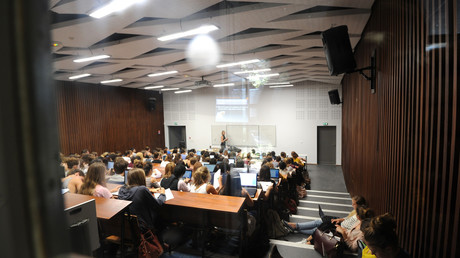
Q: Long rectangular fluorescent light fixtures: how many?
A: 15